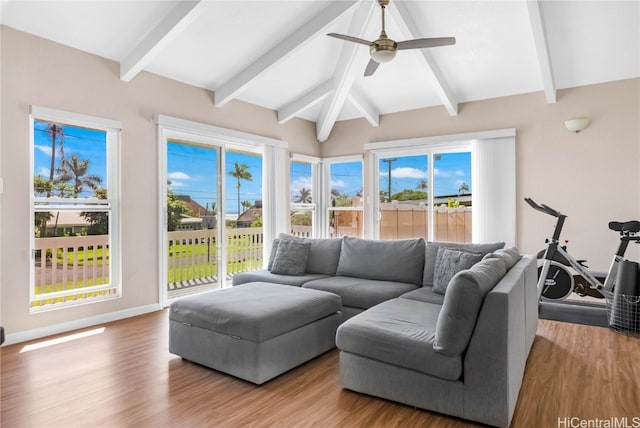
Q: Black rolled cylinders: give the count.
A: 1